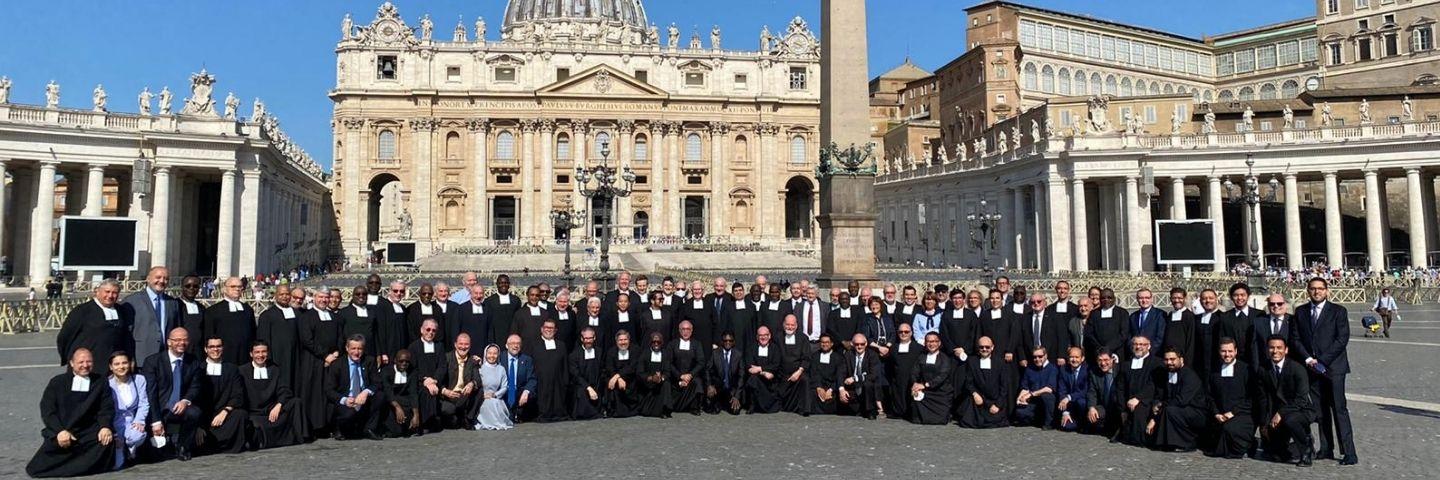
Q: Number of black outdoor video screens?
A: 3